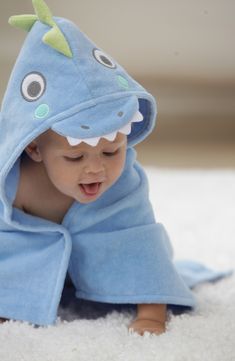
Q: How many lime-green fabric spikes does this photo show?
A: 3